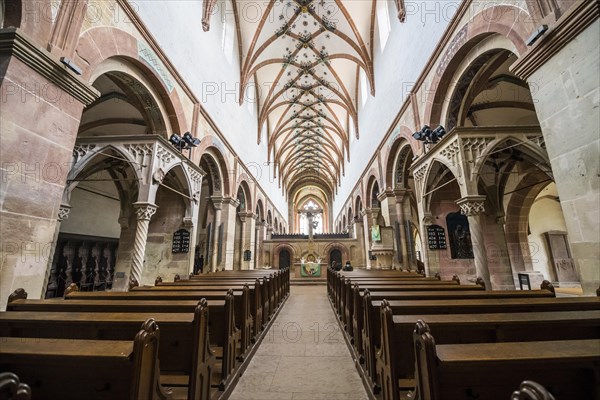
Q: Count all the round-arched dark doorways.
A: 2